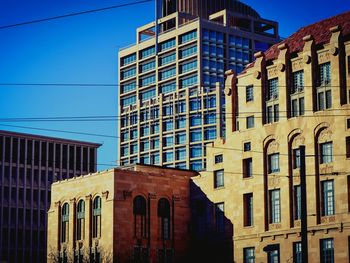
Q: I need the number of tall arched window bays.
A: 8